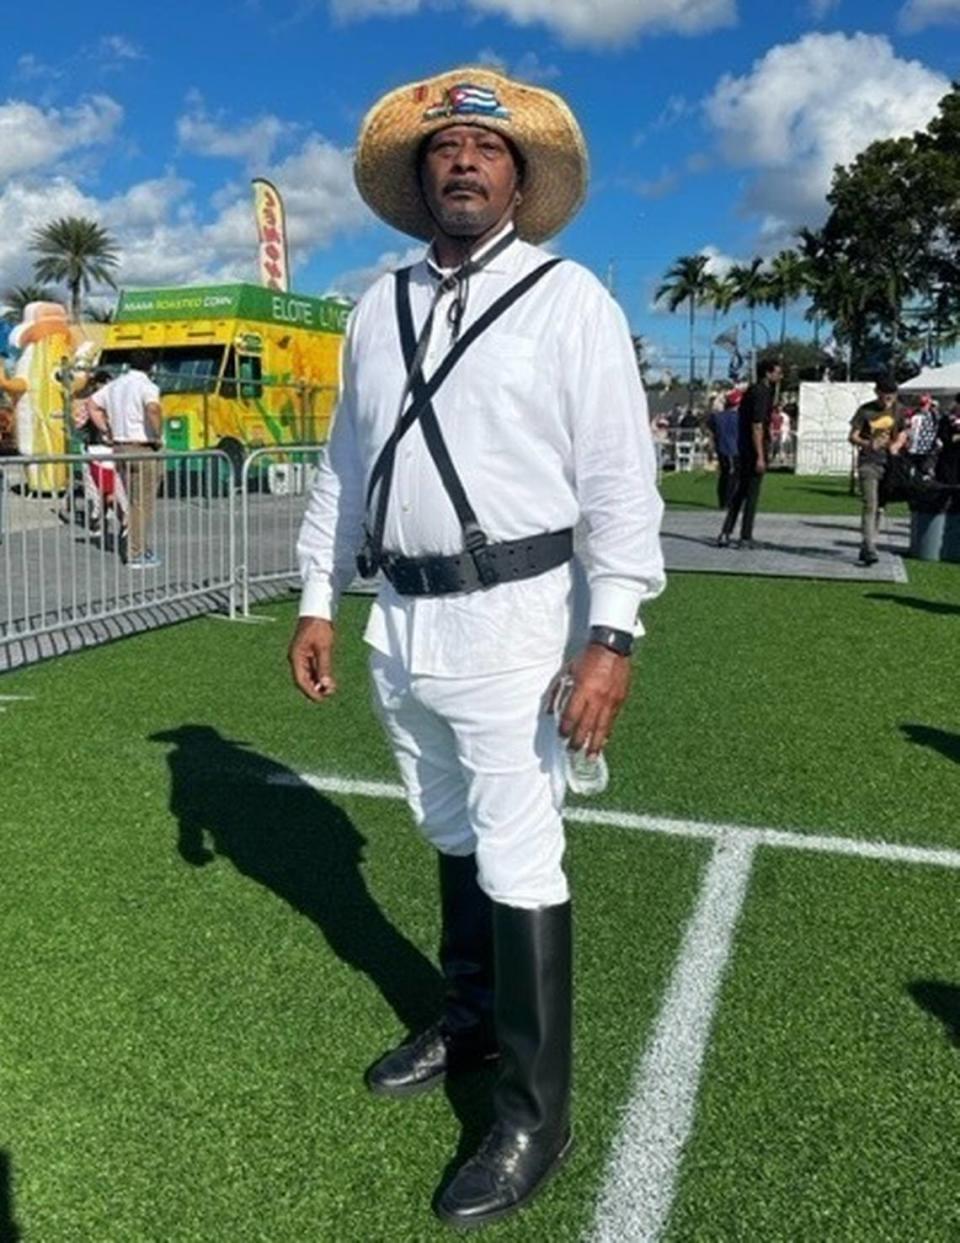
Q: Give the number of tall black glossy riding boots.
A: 2